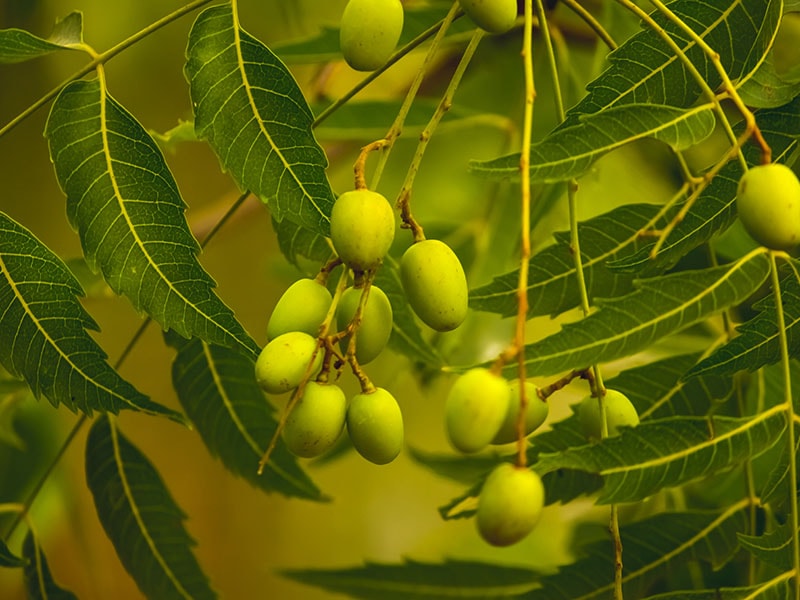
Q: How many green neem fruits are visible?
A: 14